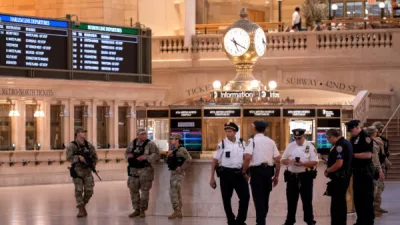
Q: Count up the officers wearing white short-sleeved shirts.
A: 3